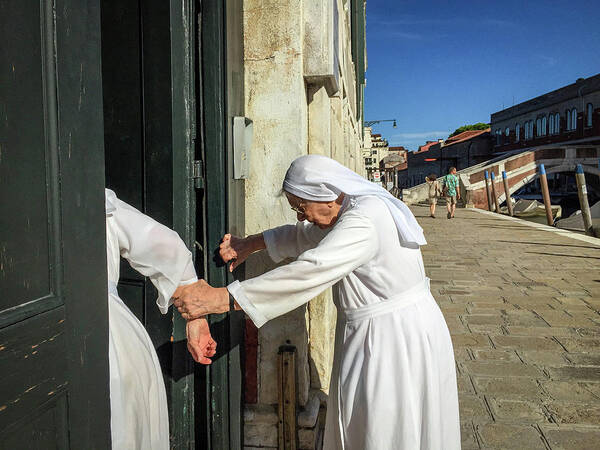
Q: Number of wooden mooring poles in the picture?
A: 5